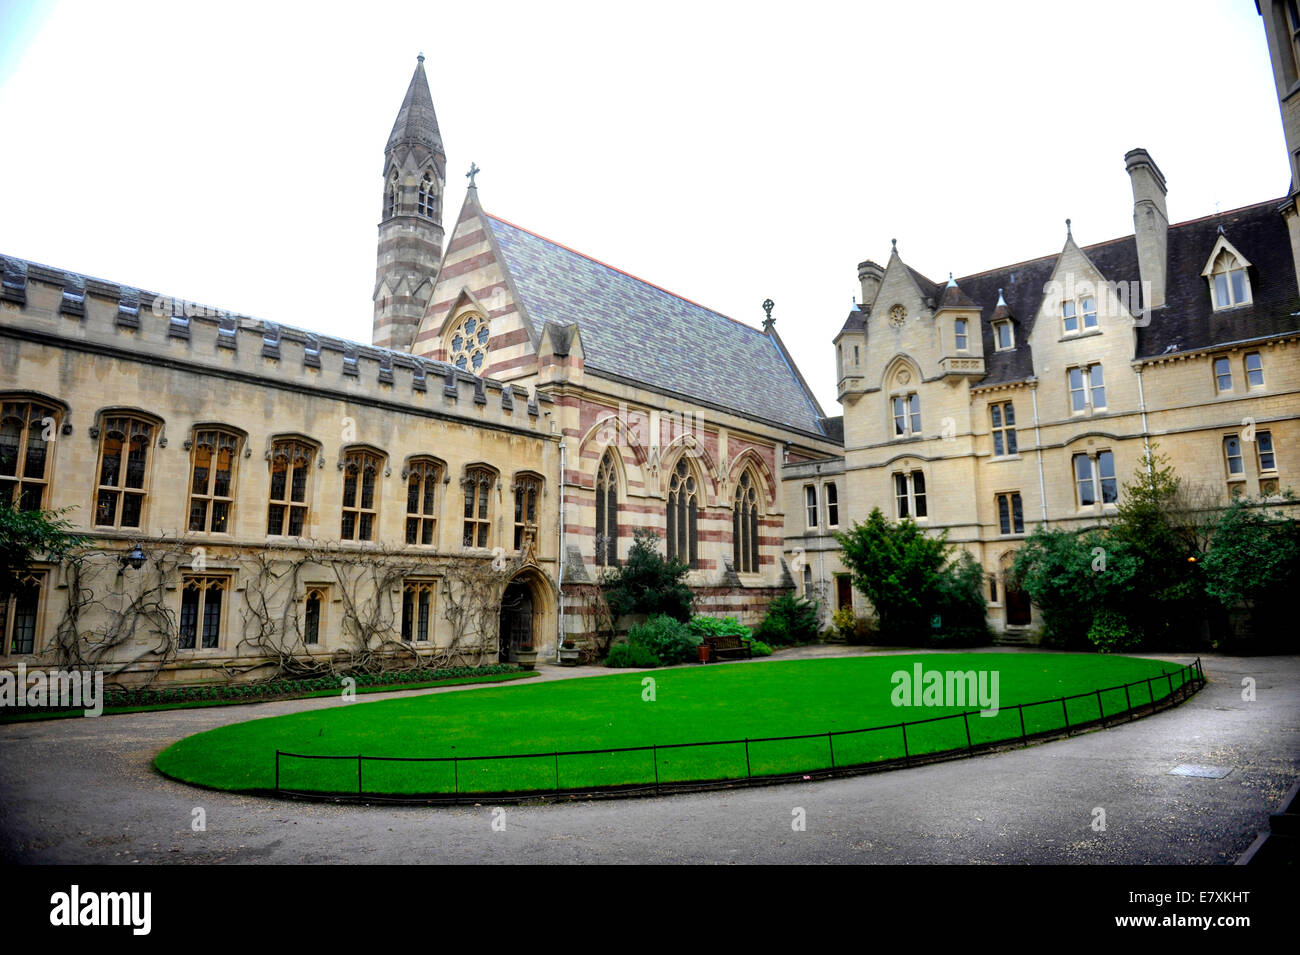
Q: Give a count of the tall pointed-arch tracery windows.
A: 3